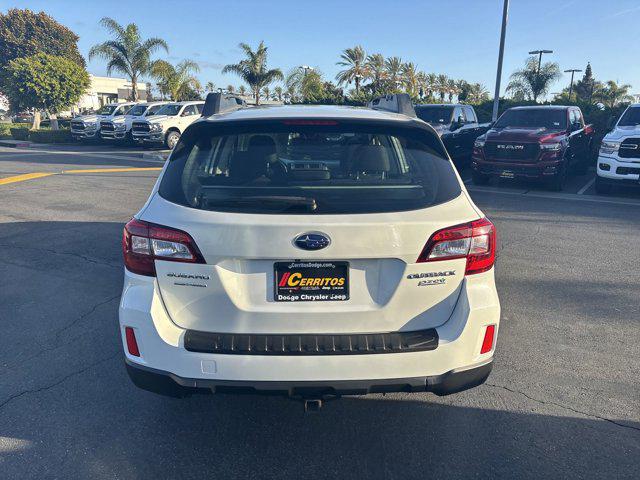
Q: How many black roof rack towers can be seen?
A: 2